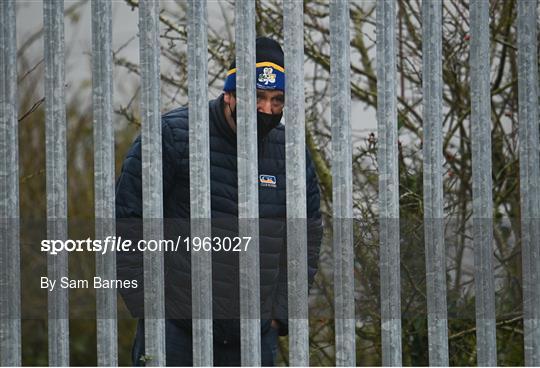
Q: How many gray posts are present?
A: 12